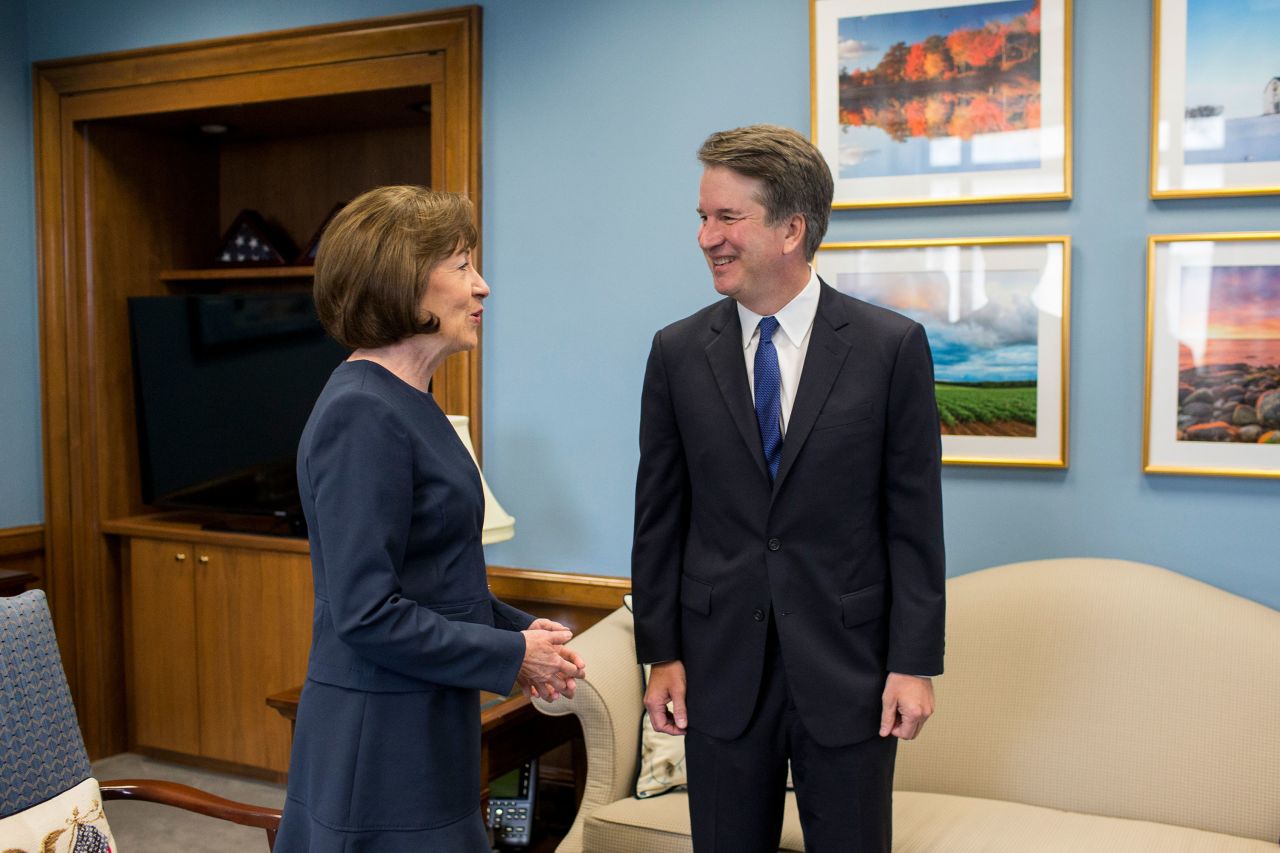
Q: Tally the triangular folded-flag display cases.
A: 2